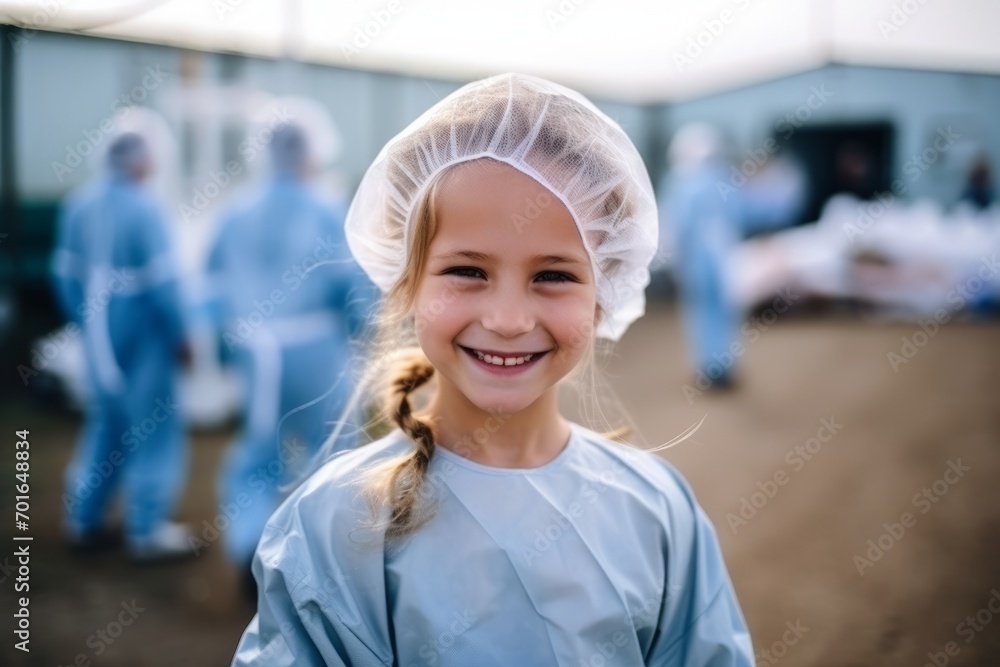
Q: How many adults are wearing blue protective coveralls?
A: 3